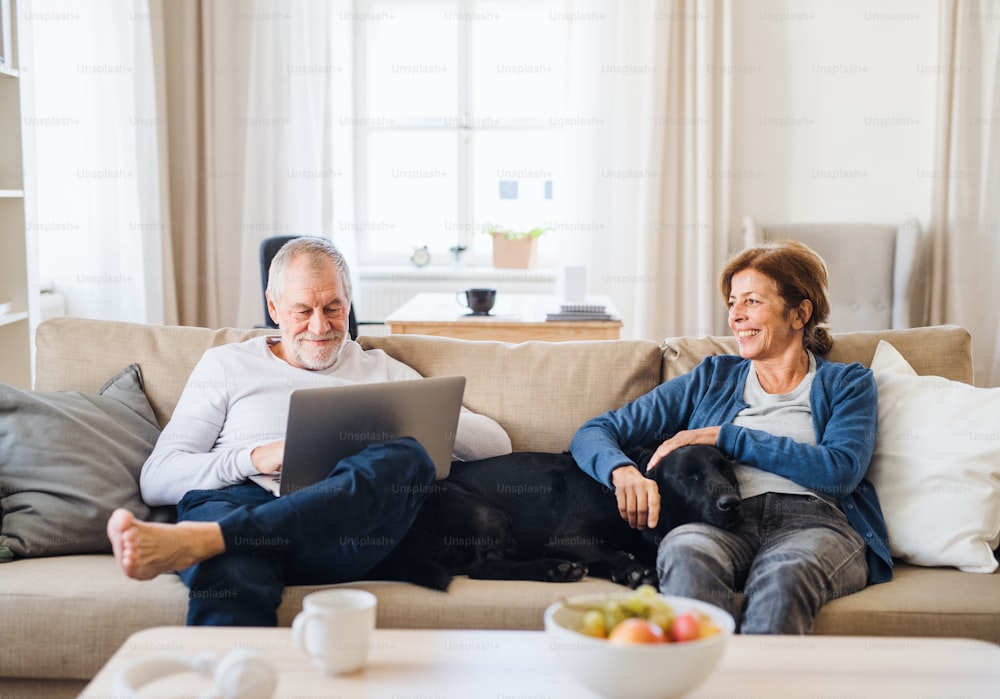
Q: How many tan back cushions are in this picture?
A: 3